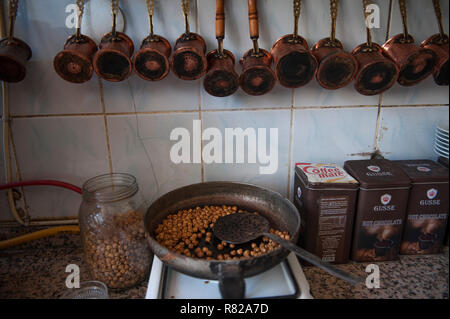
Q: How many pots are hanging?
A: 12